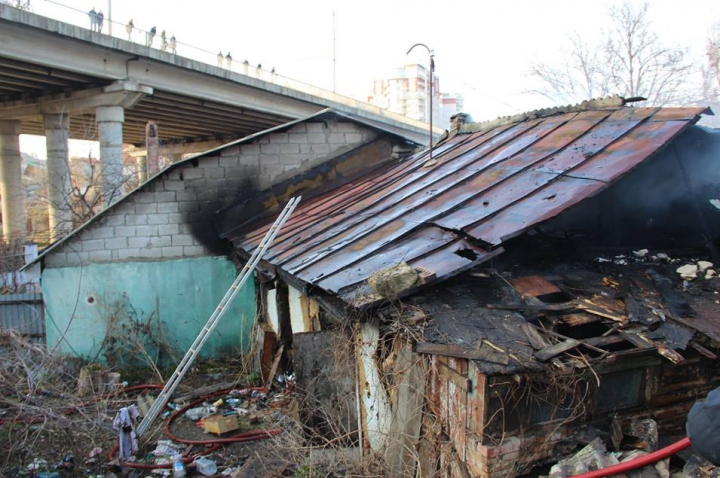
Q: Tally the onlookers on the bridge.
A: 11